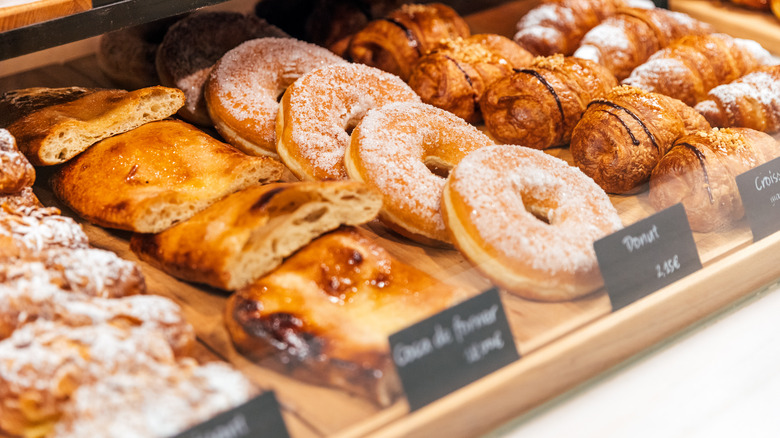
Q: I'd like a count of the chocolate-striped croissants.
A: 5